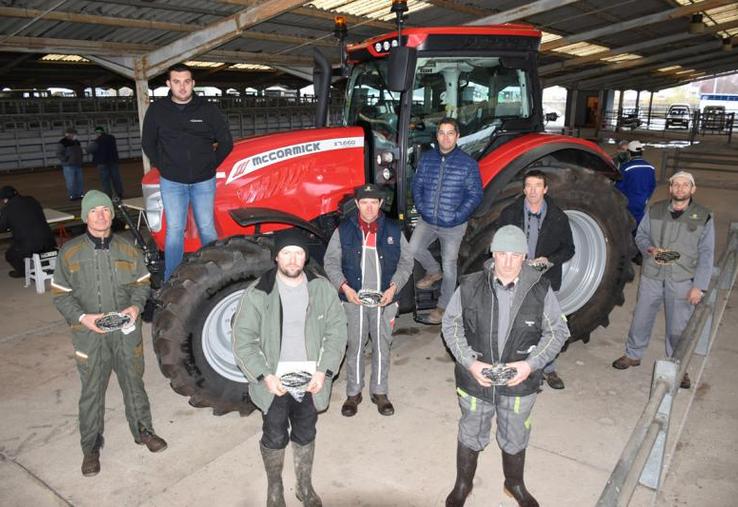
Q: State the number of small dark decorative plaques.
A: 6